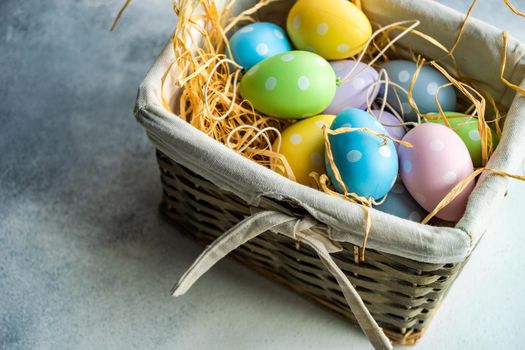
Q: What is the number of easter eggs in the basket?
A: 11